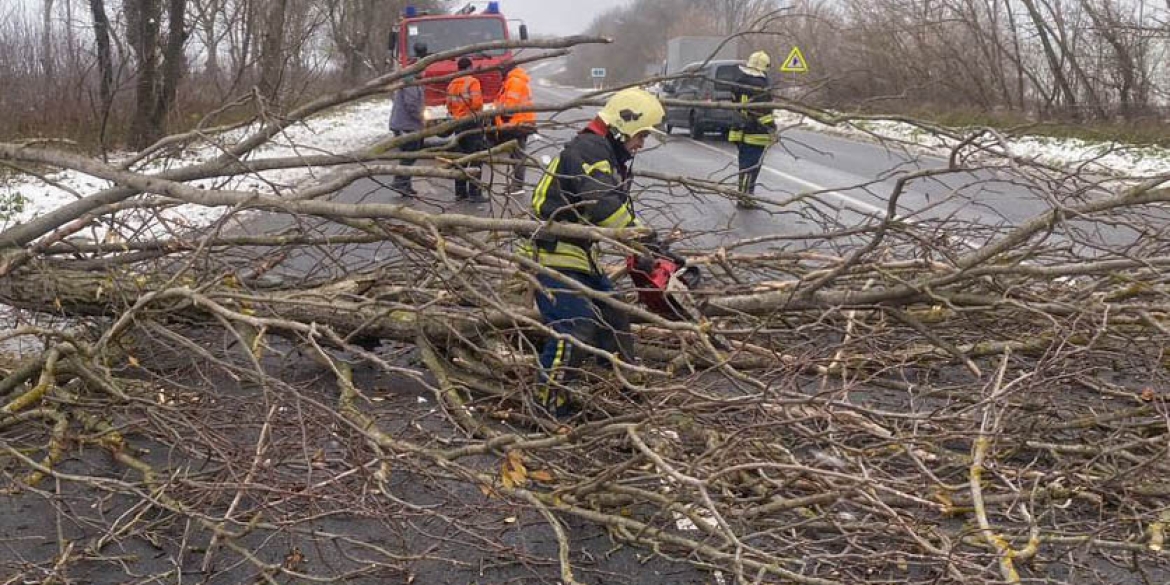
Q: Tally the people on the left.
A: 3